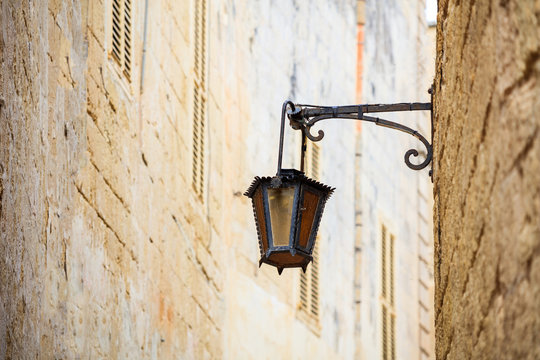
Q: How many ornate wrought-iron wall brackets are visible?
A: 1